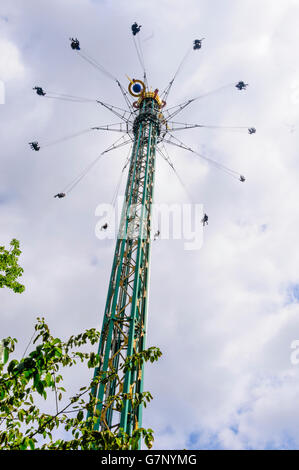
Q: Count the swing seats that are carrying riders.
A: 12